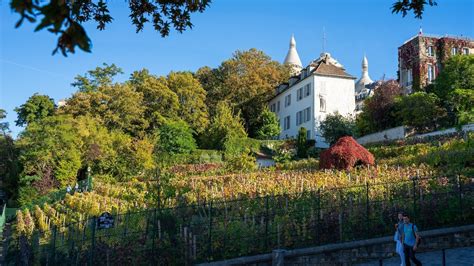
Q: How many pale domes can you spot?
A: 2